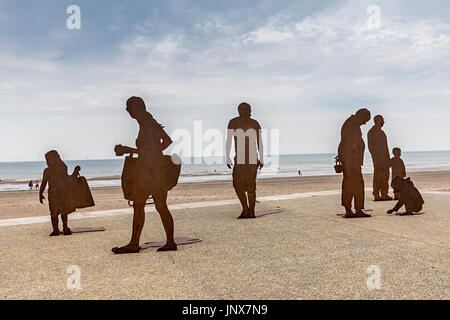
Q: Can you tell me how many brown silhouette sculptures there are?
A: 7